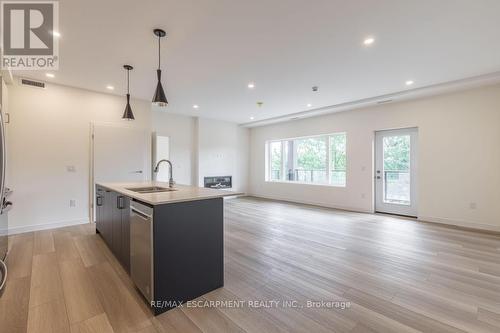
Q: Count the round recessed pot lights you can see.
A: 9